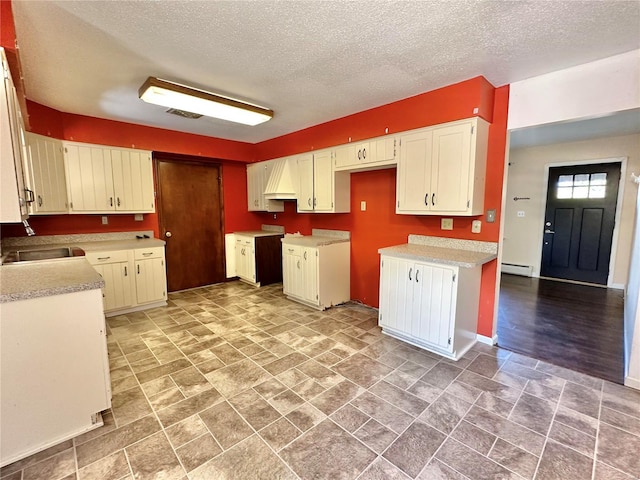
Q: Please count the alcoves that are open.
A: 2